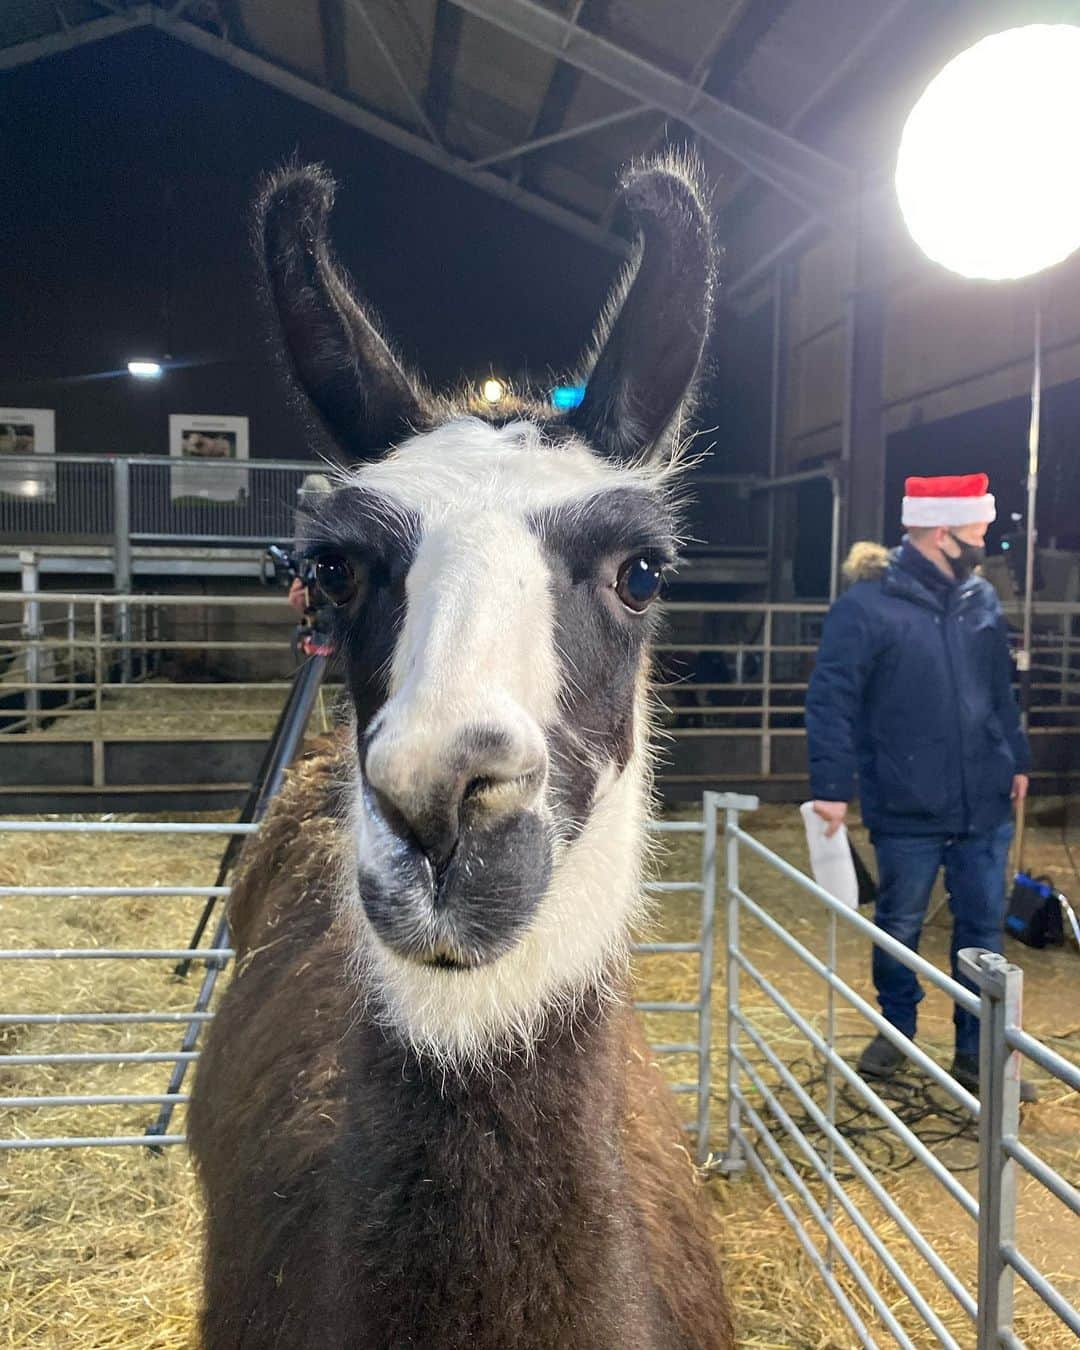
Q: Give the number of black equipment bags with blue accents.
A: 1